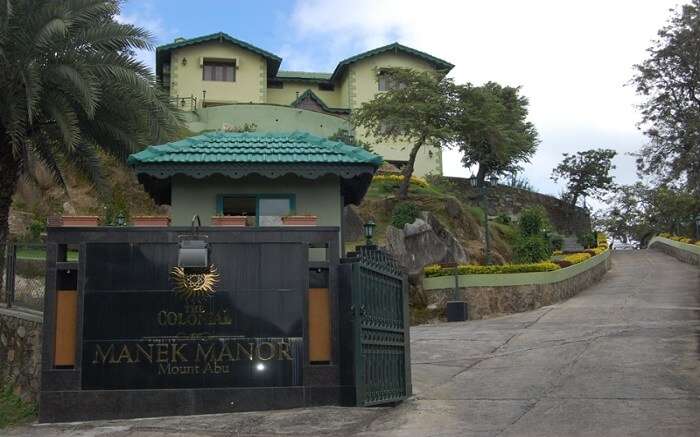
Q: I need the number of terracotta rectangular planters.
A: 4